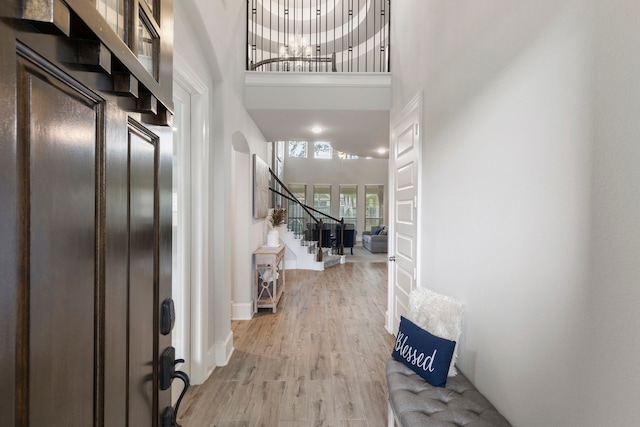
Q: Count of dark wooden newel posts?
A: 2